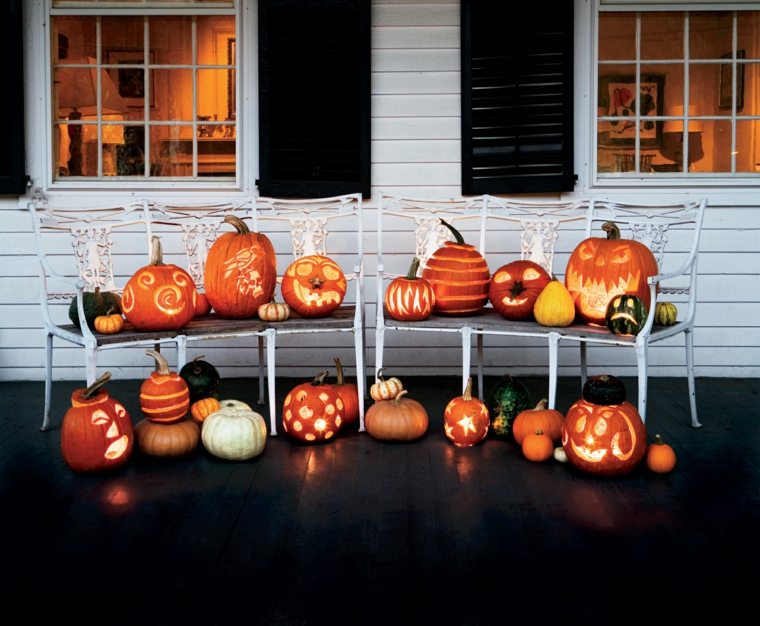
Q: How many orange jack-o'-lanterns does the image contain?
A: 12